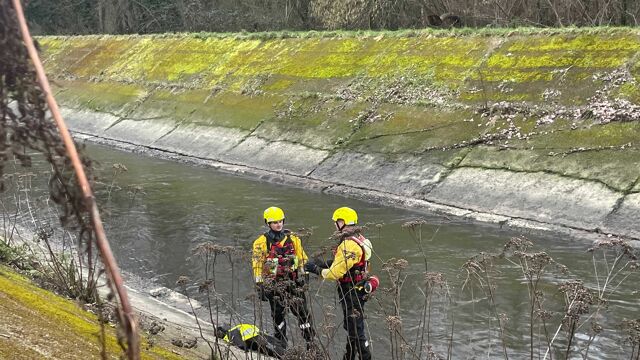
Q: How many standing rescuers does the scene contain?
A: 2